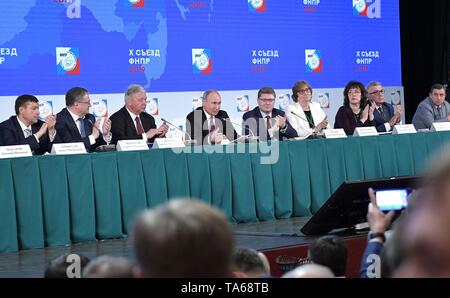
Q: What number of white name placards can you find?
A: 8